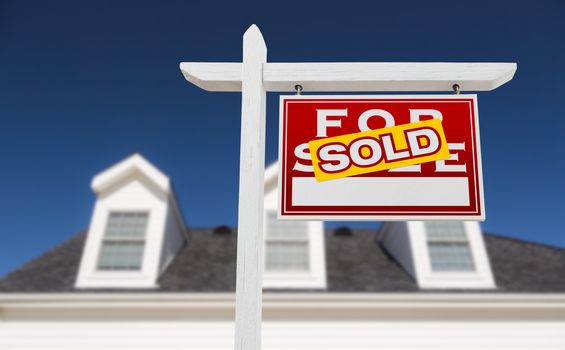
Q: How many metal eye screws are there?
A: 2